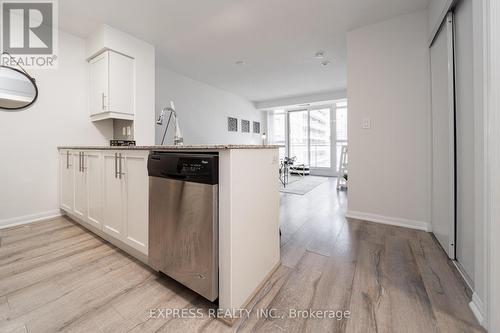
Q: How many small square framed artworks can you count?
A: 3